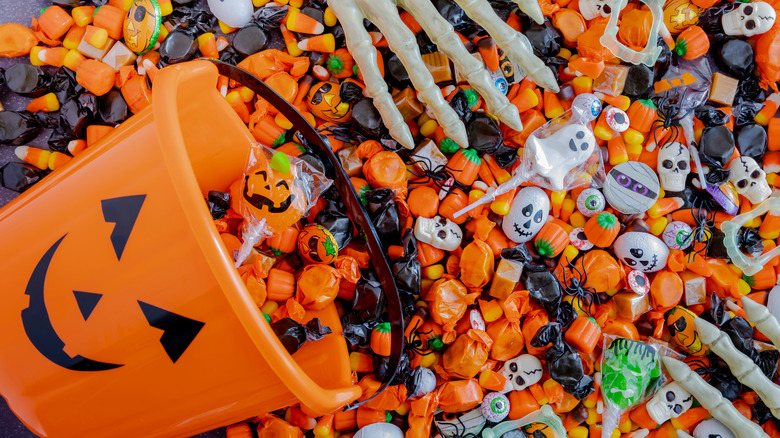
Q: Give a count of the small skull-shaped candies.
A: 7